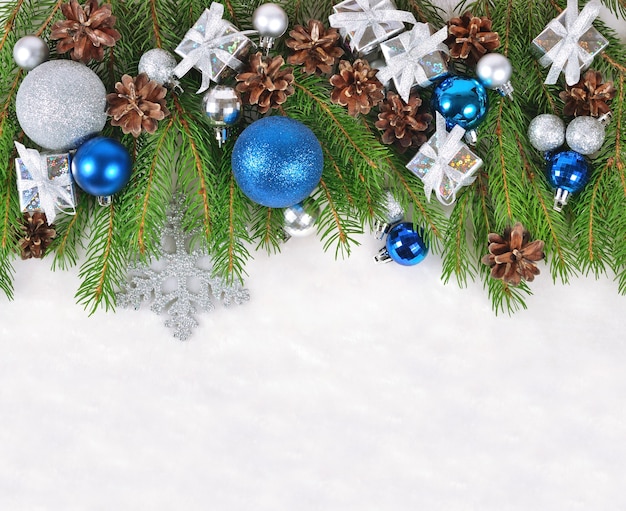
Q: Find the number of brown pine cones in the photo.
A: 10